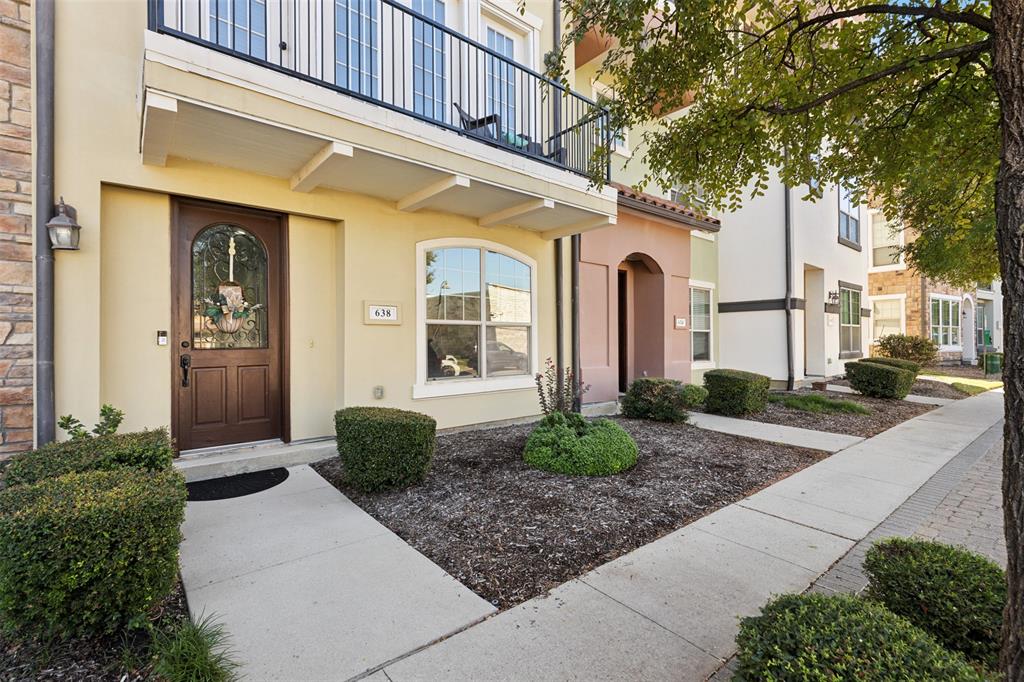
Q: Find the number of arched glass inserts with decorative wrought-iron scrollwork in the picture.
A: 1